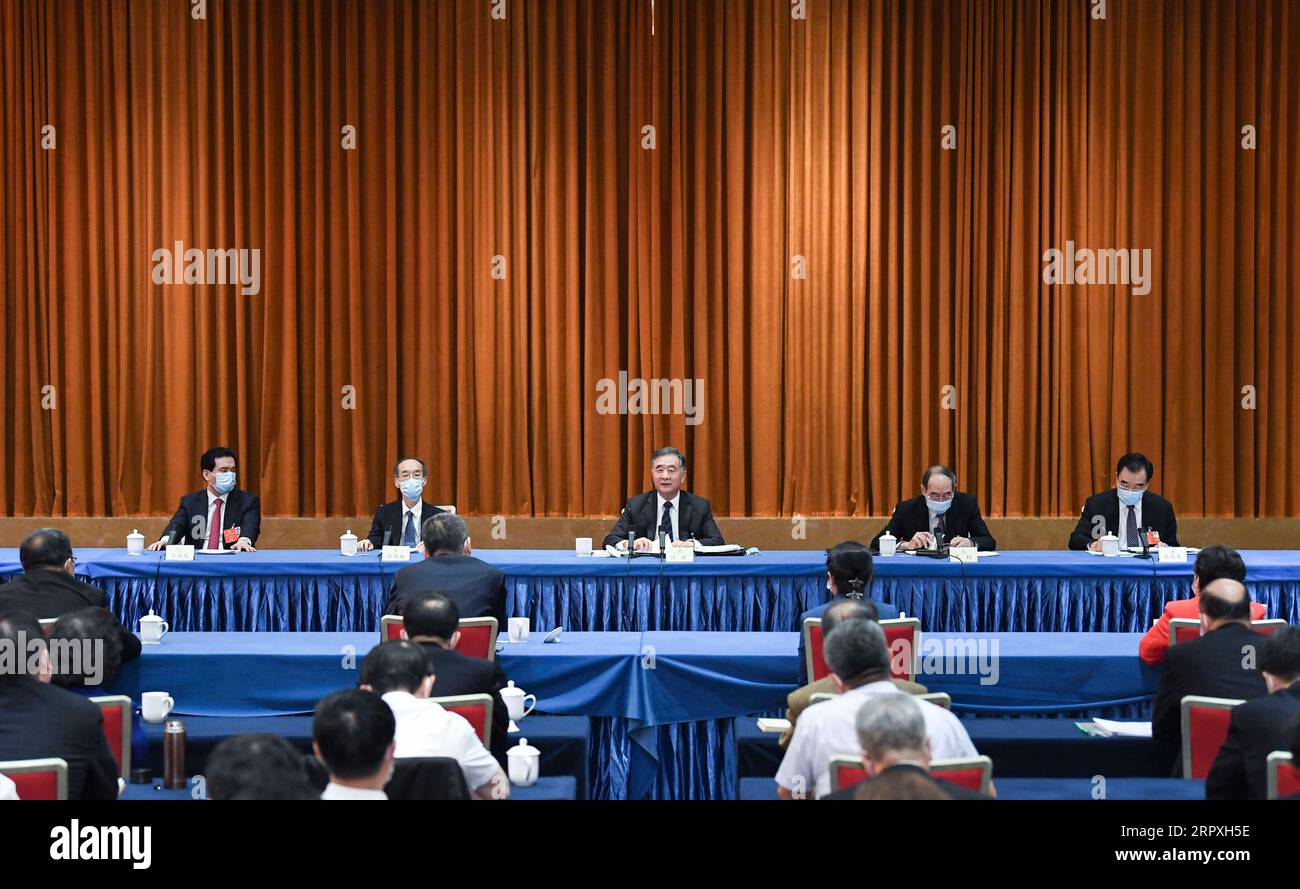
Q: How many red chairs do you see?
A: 11